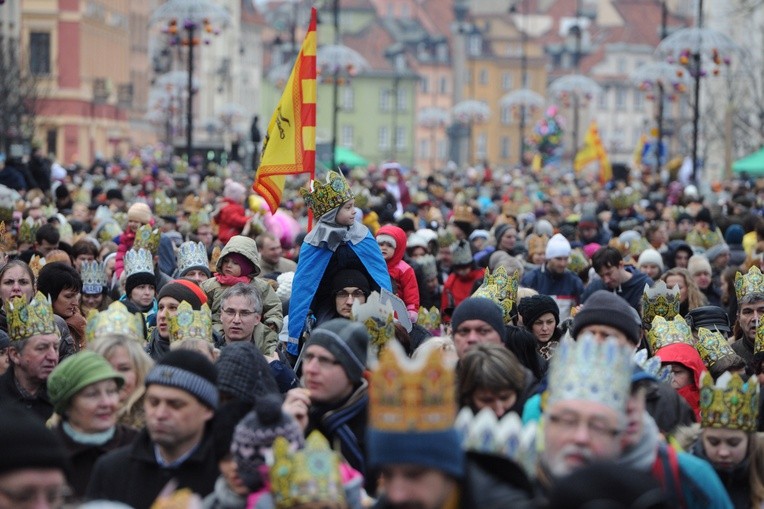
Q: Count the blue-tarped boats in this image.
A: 0